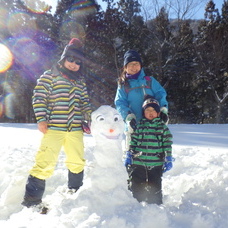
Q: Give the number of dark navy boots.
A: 2